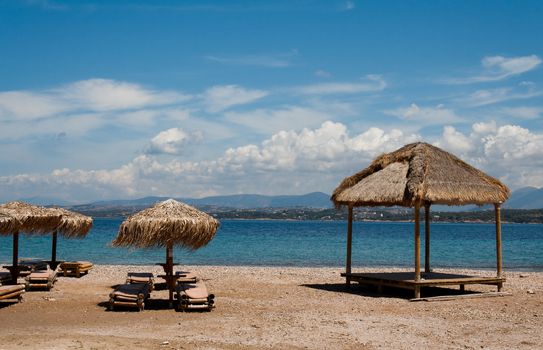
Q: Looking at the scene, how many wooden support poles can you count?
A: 7